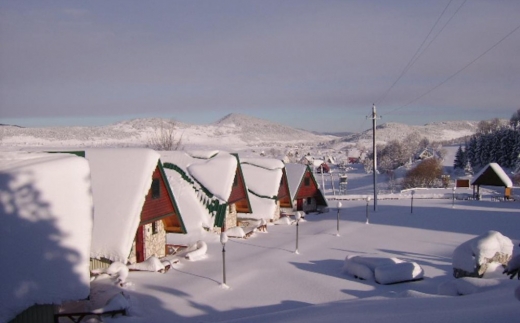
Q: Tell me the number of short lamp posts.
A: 6